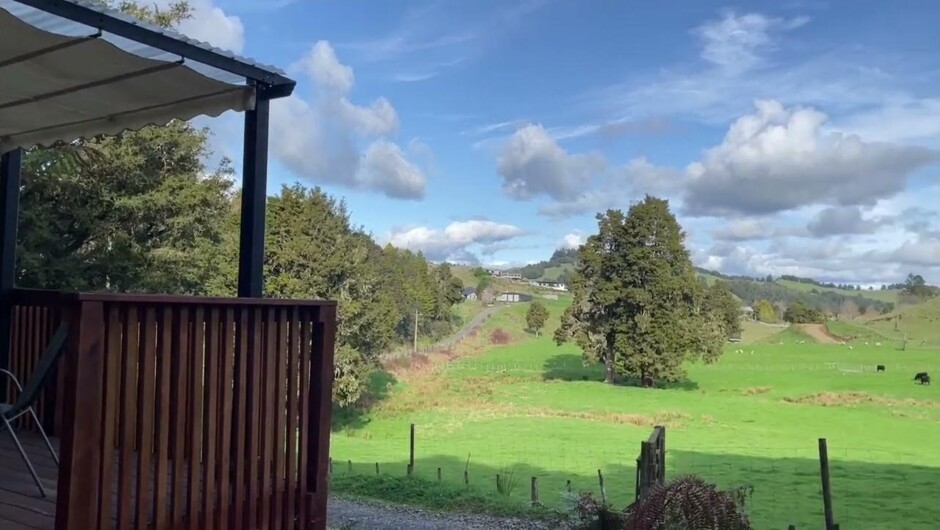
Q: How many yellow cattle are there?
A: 0